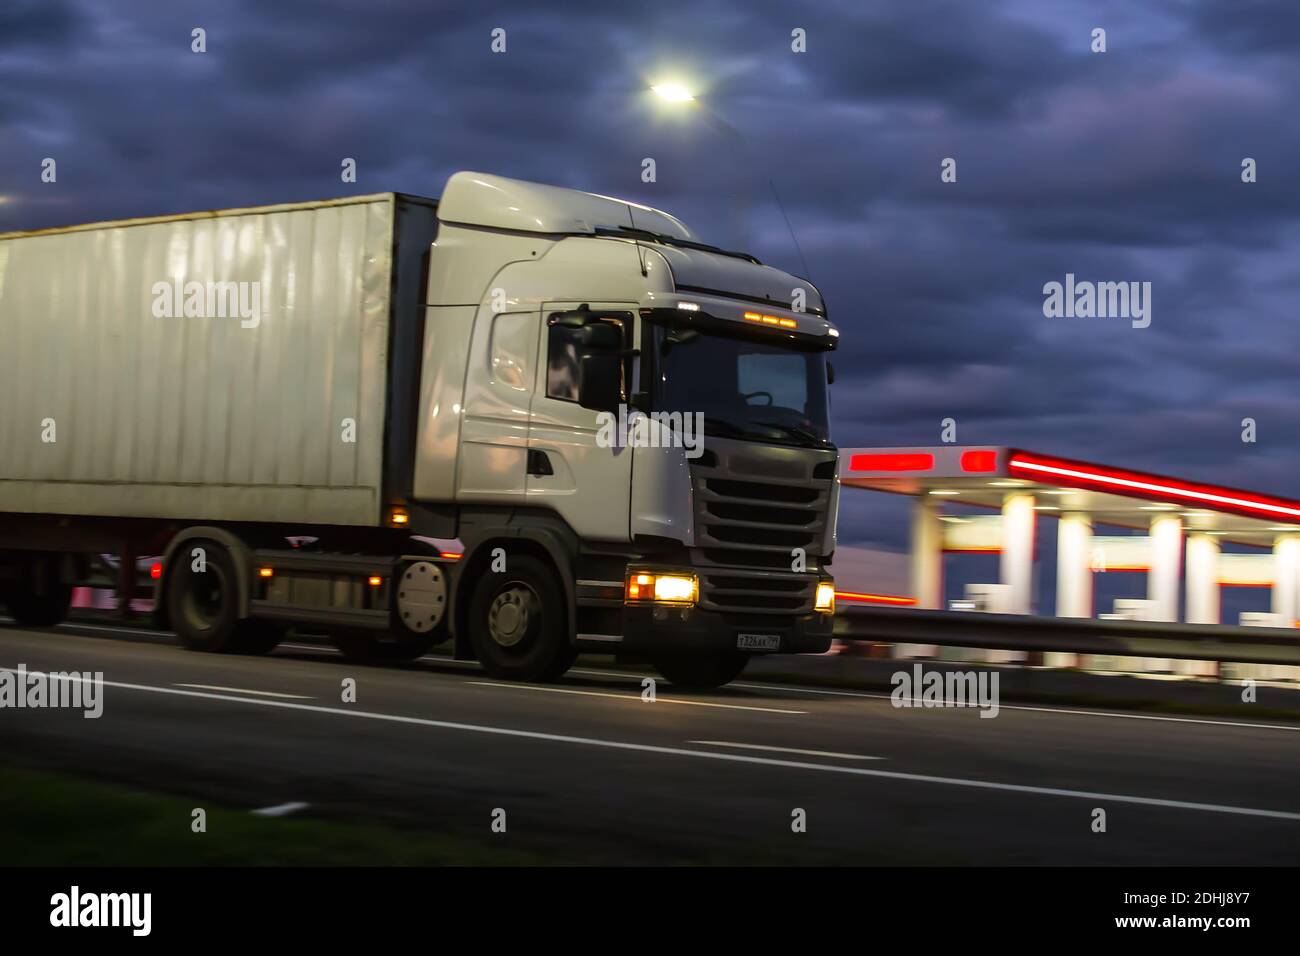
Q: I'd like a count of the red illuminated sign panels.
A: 2